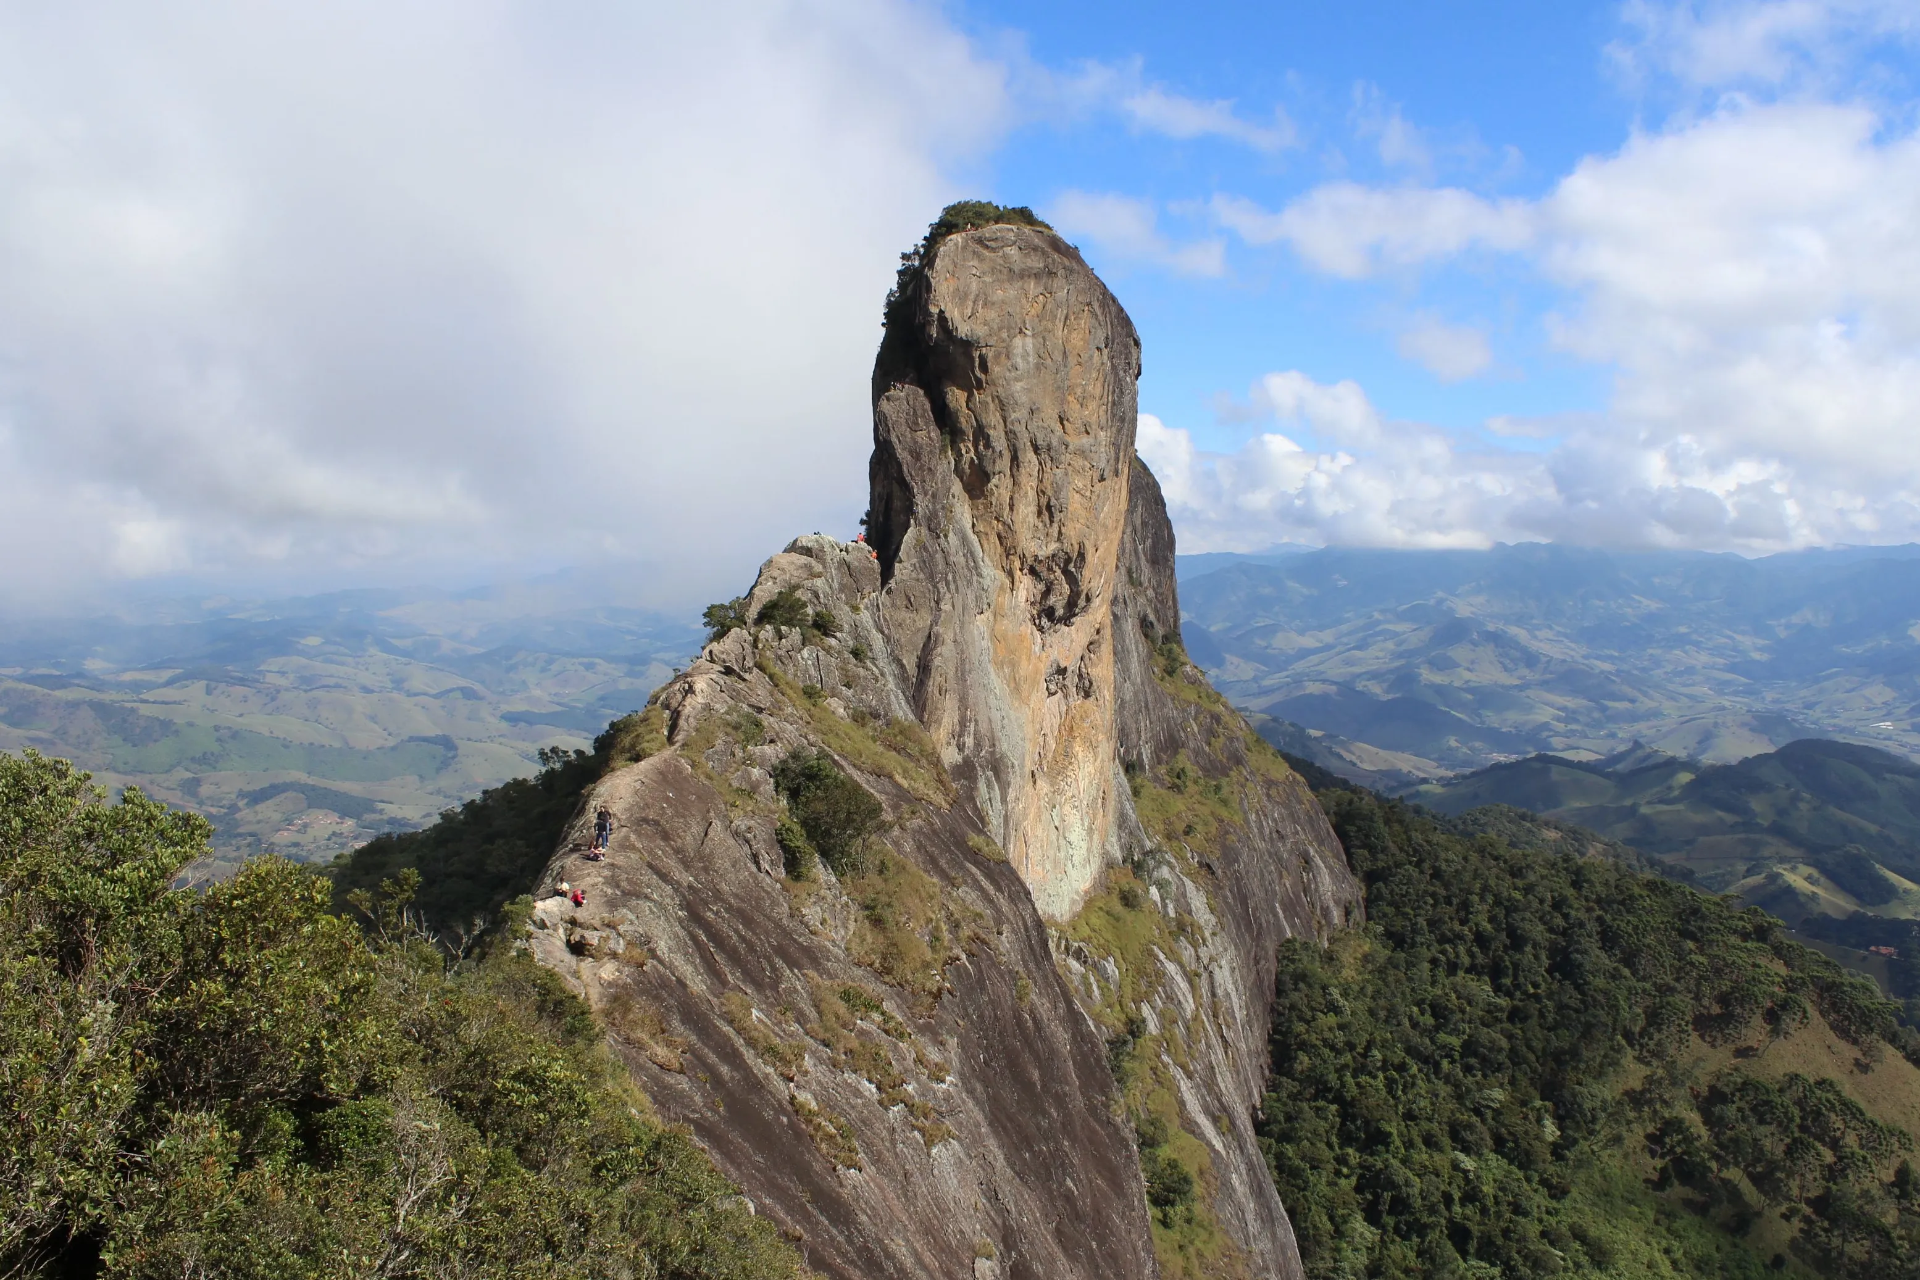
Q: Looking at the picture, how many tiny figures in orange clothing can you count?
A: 2